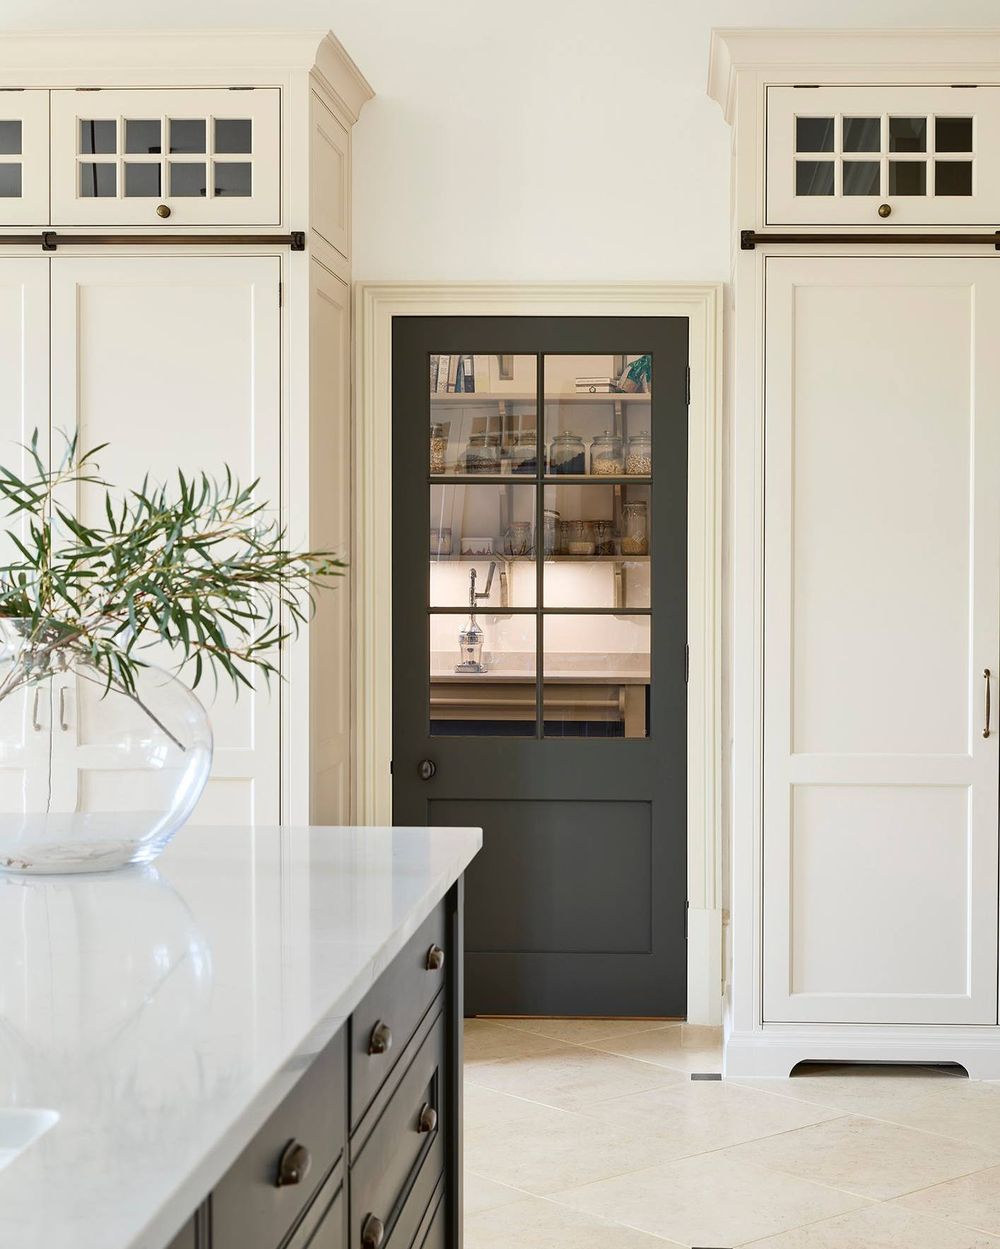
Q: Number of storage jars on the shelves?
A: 13